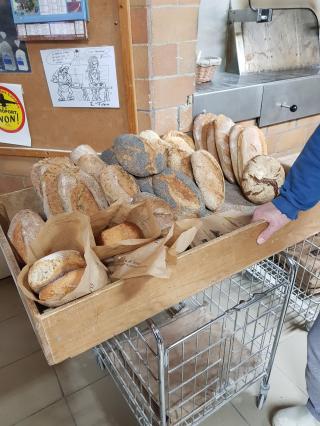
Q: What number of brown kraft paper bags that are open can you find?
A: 2